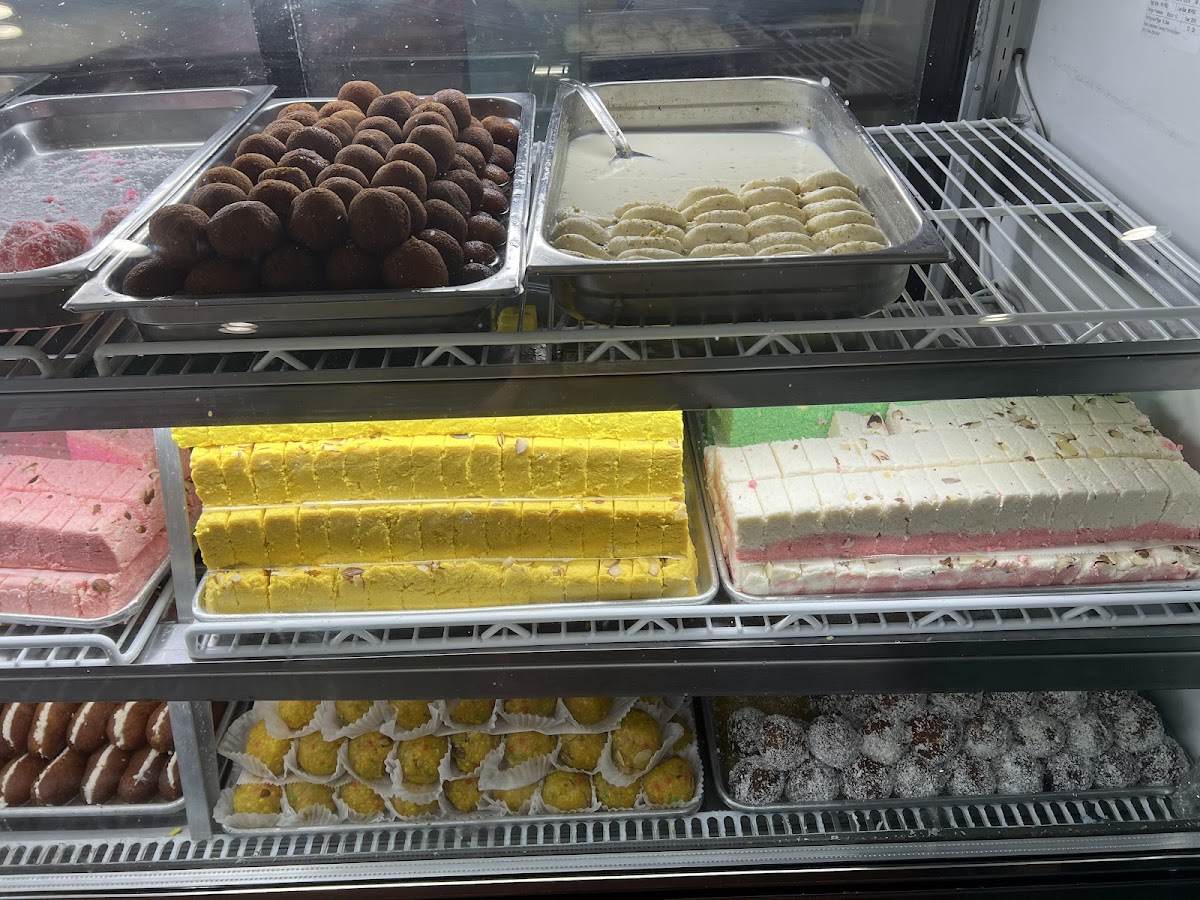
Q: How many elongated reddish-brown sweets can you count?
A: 10